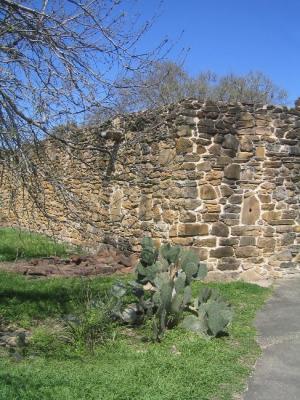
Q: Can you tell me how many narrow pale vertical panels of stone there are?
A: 3